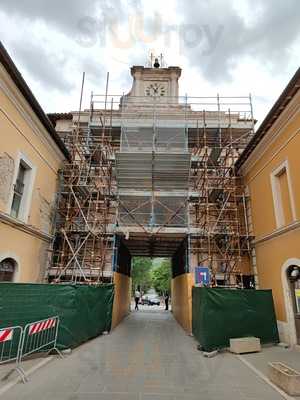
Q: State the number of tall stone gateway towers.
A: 1